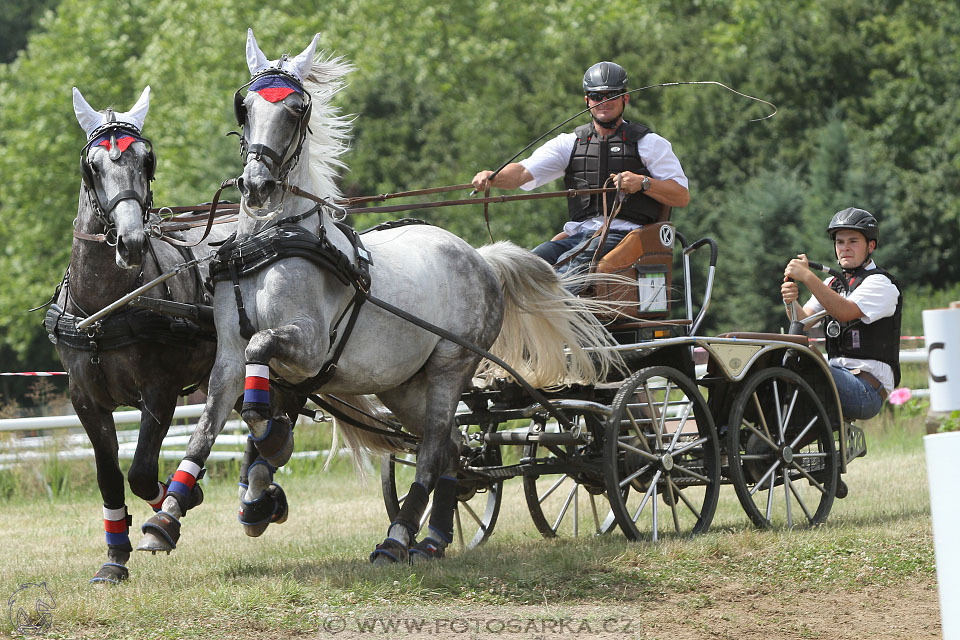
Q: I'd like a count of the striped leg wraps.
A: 4